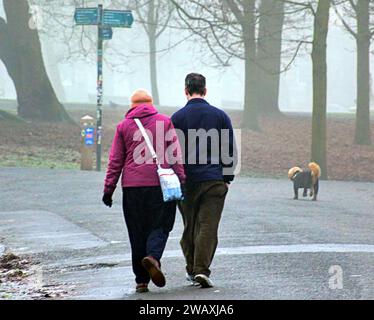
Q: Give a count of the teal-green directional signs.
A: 3